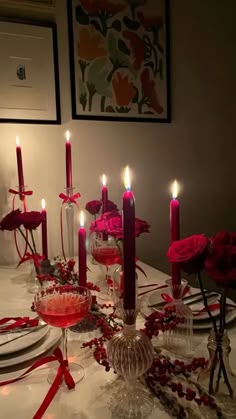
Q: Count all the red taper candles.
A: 7